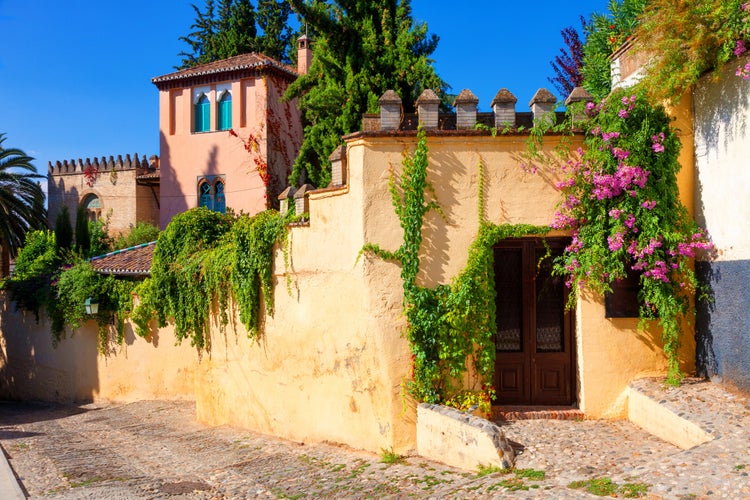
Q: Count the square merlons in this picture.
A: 9